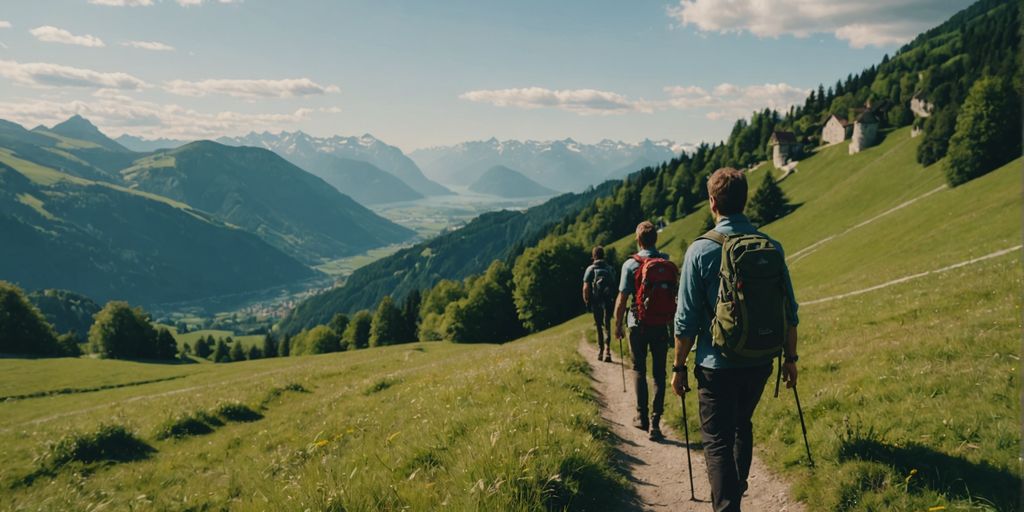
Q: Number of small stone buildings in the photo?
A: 4